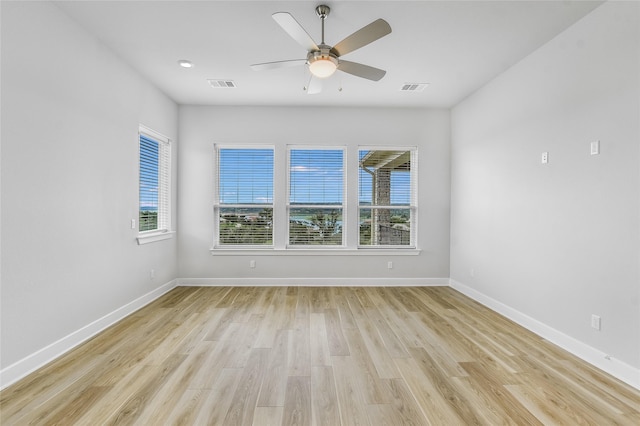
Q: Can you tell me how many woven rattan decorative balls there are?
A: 0